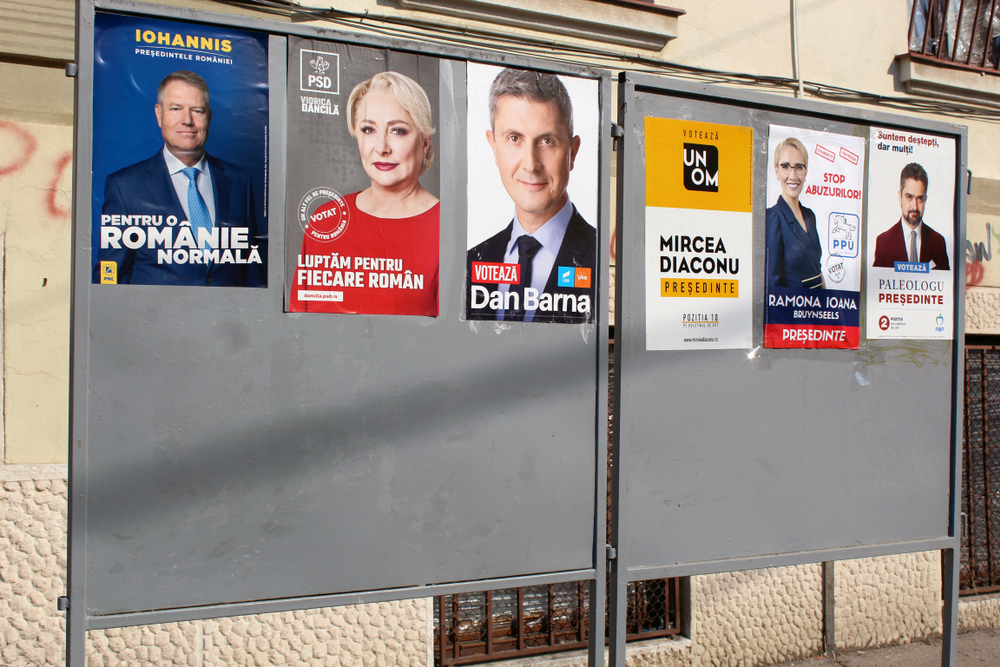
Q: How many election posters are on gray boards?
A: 6